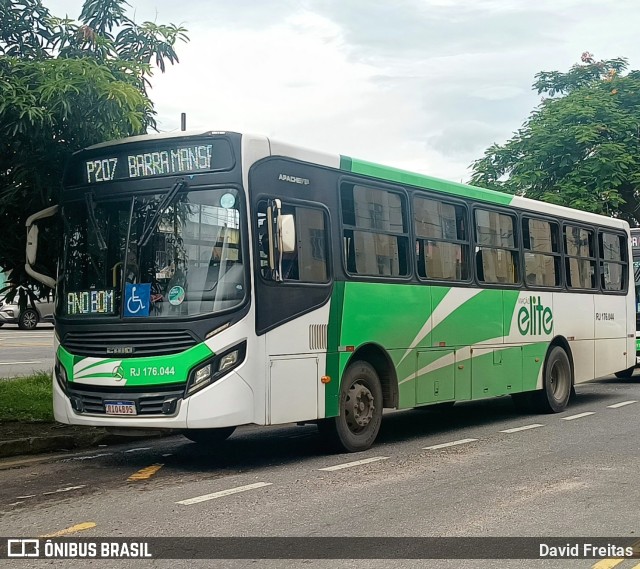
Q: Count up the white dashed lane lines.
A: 6